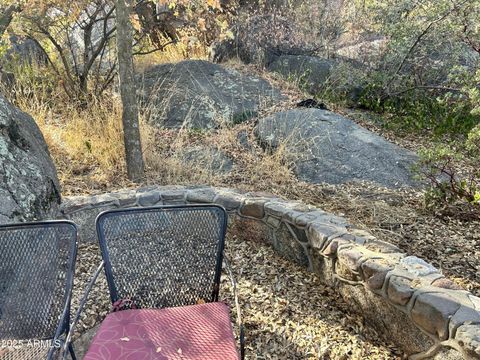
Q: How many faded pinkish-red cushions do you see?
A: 1